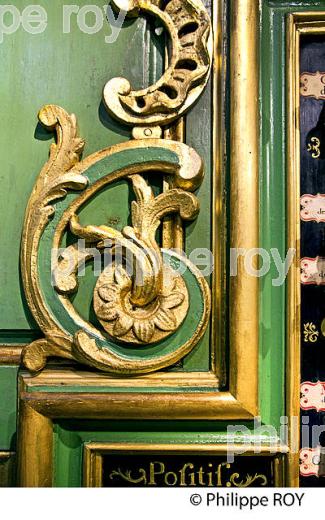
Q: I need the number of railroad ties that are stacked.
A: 0